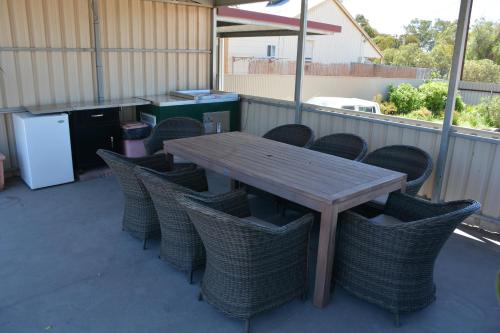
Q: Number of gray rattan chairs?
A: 8